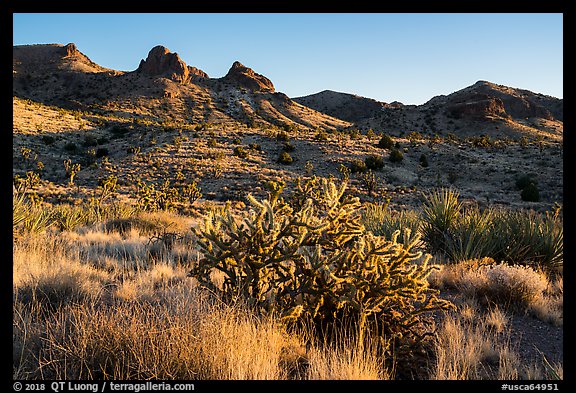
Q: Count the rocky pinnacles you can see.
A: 3